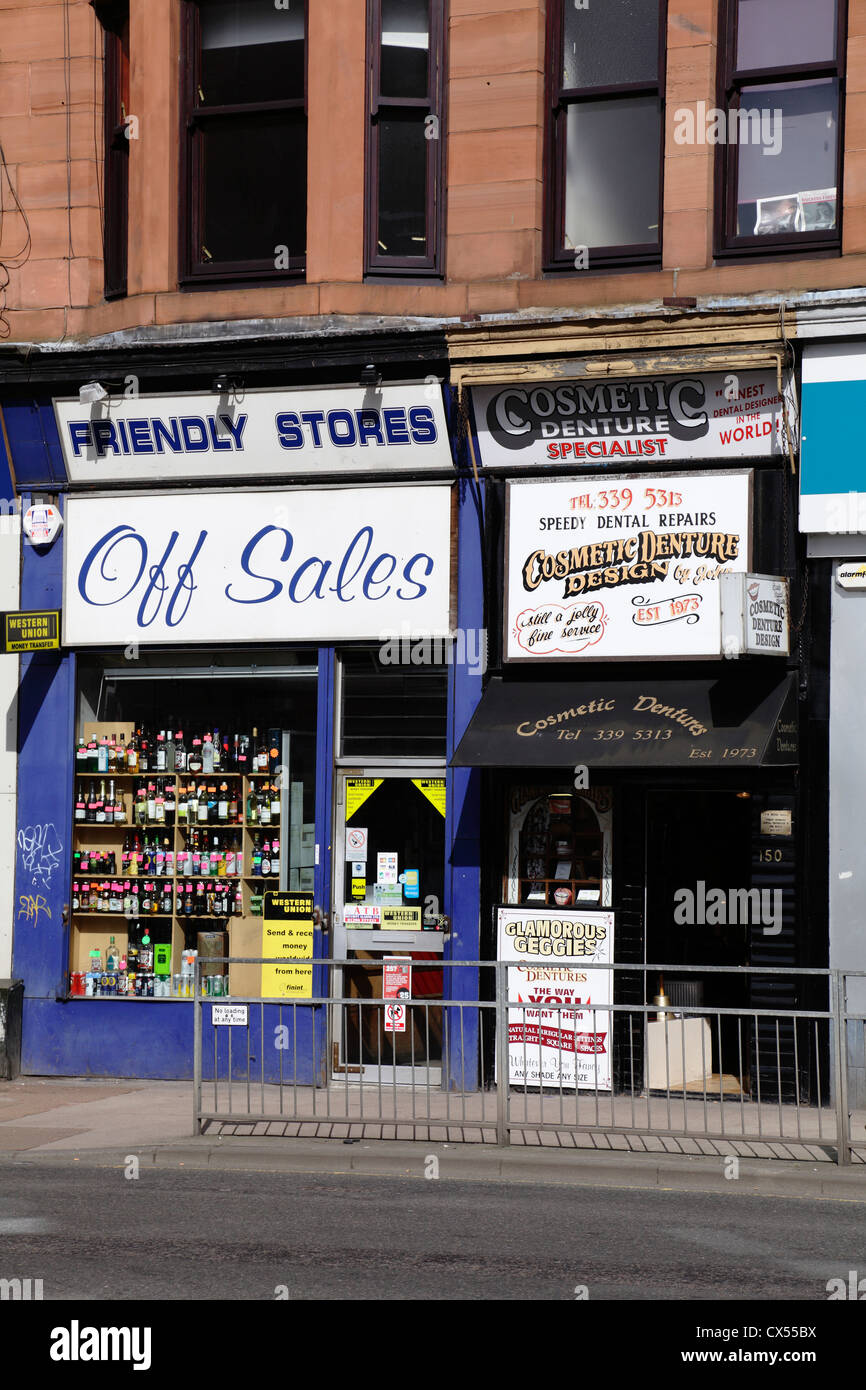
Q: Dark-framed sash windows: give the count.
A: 5